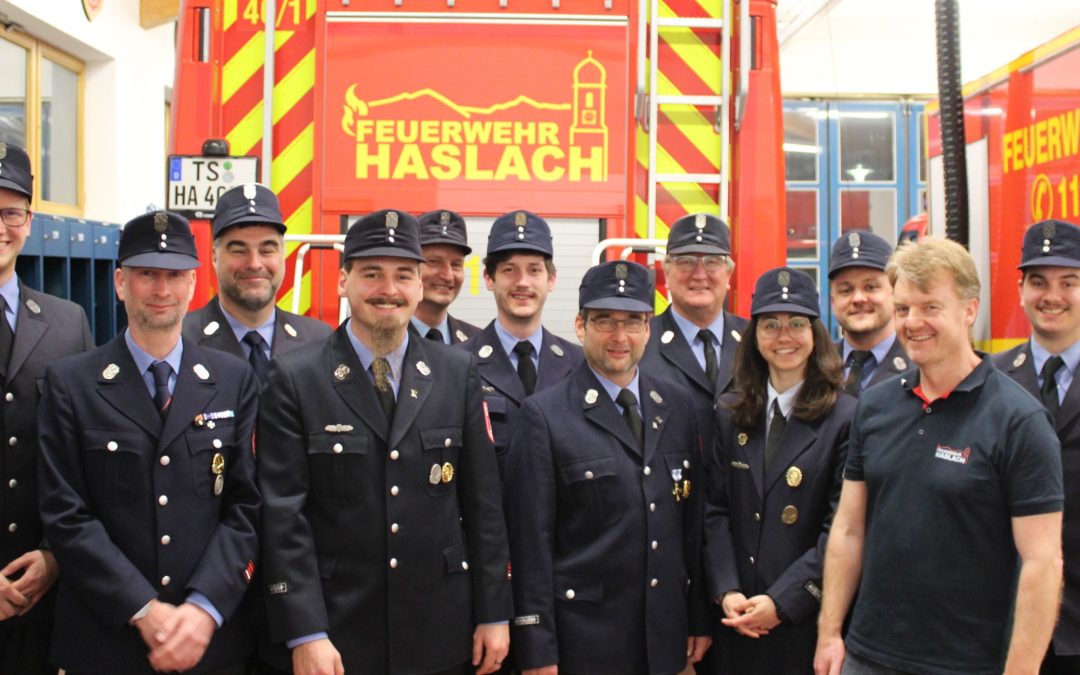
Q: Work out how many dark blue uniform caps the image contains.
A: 11